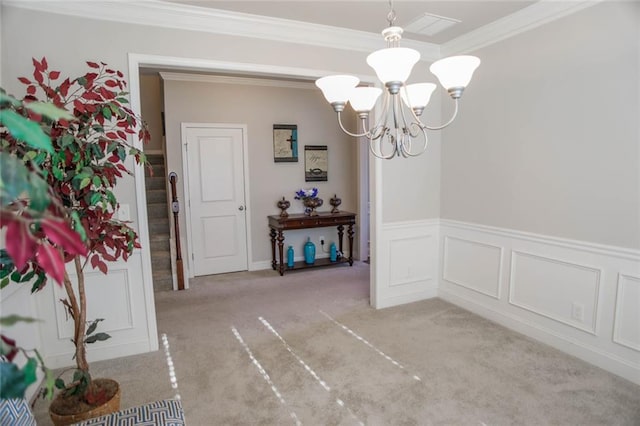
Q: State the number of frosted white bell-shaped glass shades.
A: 5